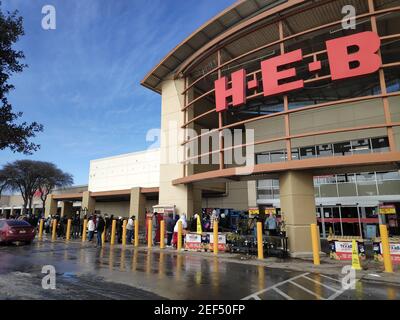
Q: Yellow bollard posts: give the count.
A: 15